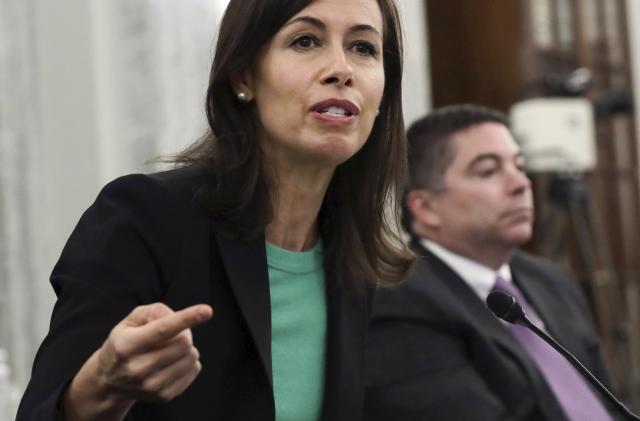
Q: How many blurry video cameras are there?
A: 1